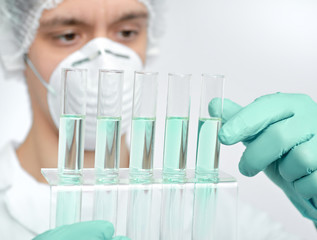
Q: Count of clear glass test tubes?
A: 5